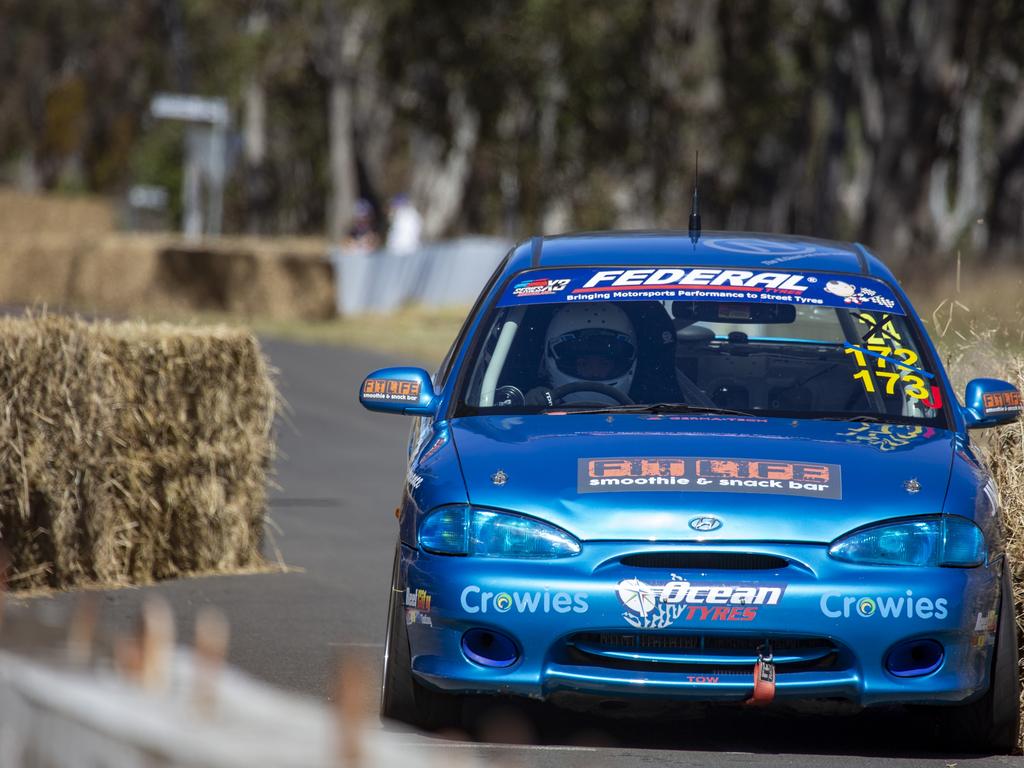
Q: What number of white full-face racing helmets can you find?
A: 1